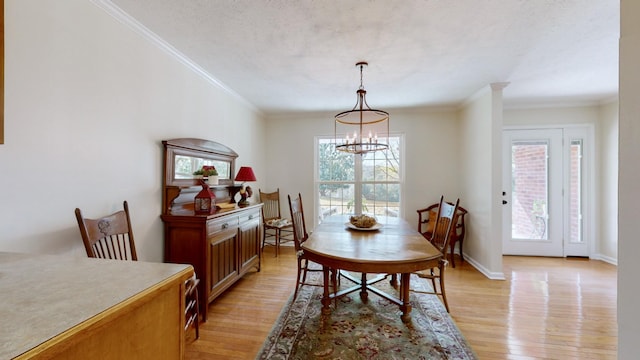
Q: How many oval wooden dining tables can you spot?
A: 1